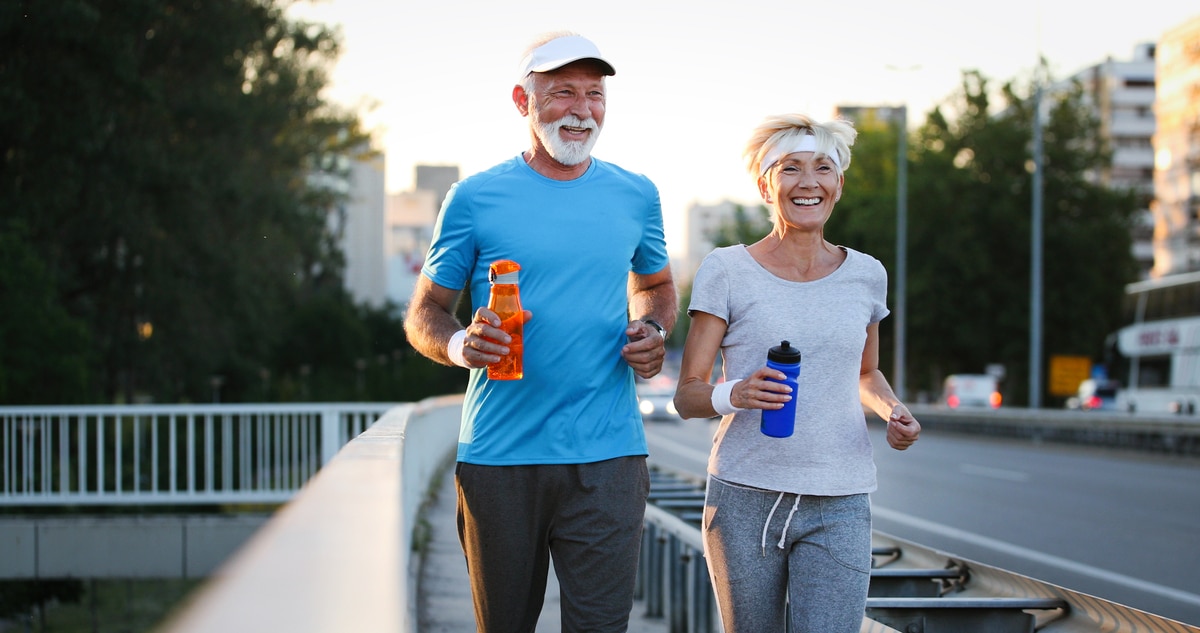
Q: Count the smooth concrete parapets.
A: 1